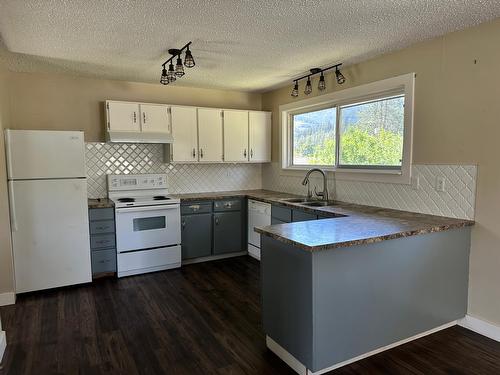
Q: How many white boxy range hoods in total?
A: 1